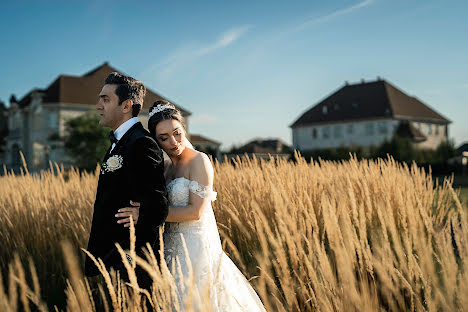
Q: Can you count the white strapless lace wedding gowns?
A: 1